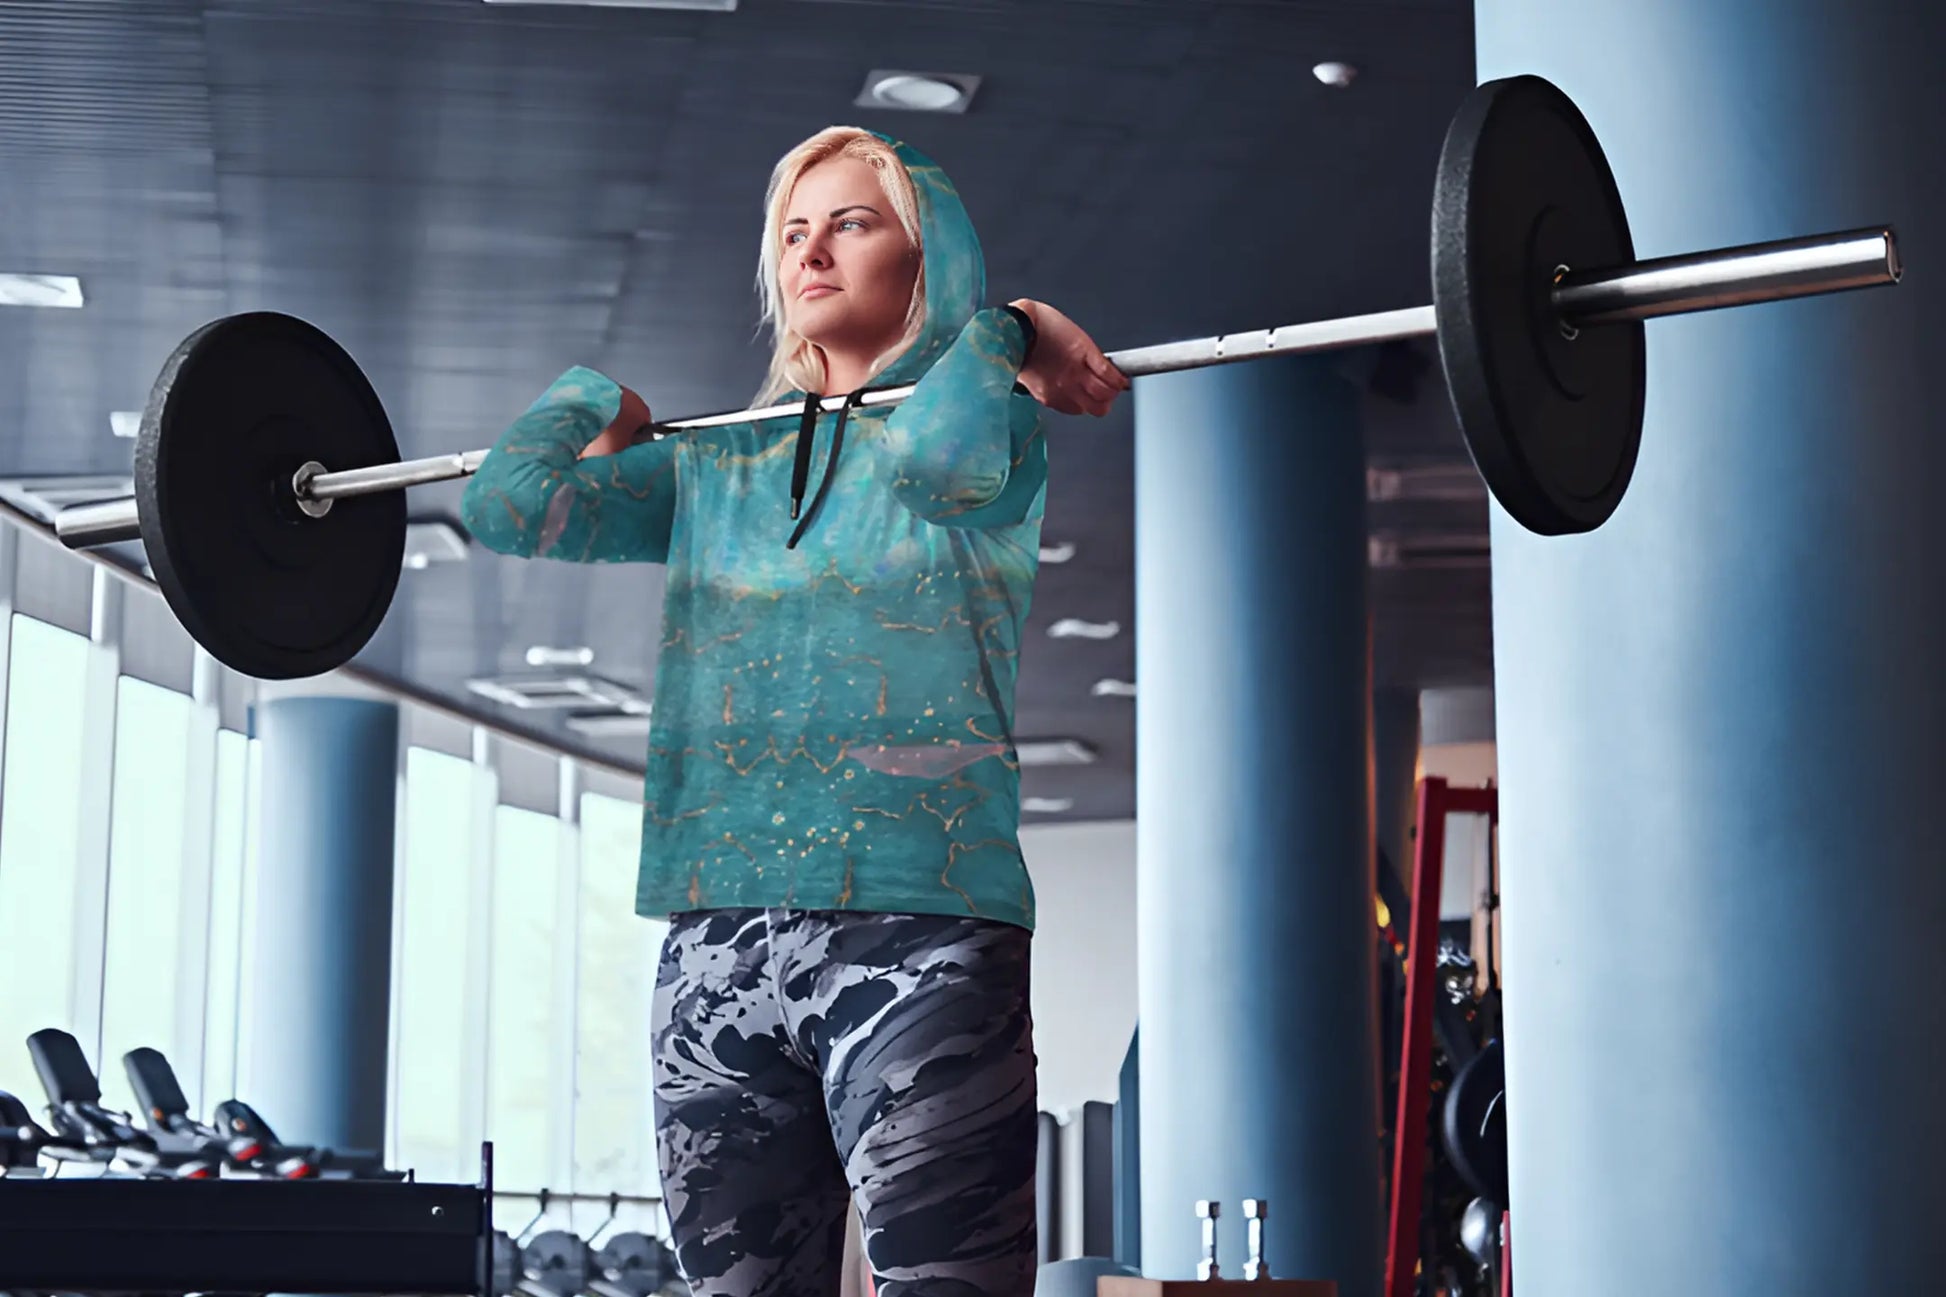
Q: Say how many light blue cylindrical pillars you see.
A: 3